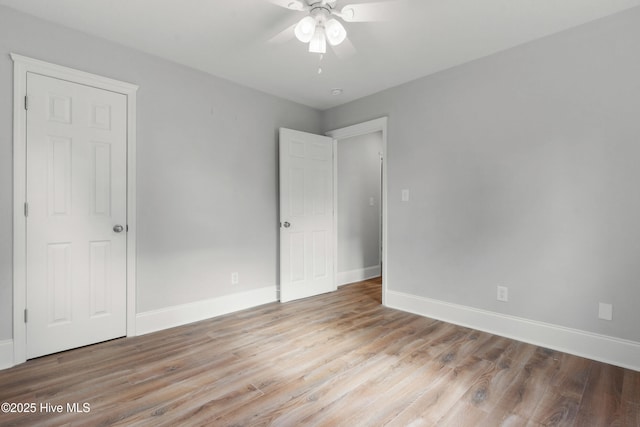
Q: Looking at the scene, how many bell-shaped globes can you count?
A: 3